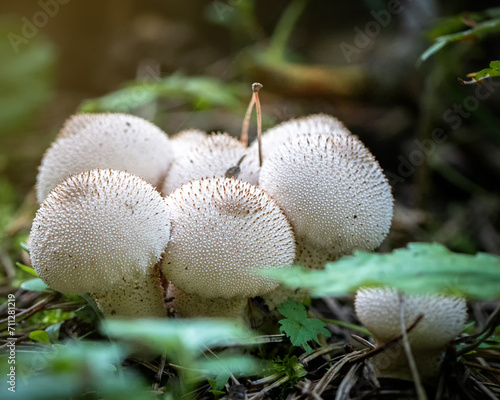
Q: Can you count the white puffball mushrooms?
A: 8